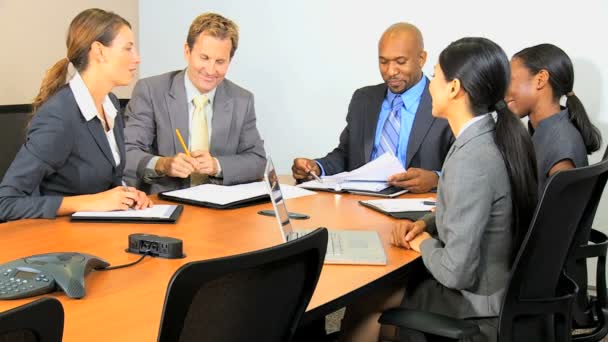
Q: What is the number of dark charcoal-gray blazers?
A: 2